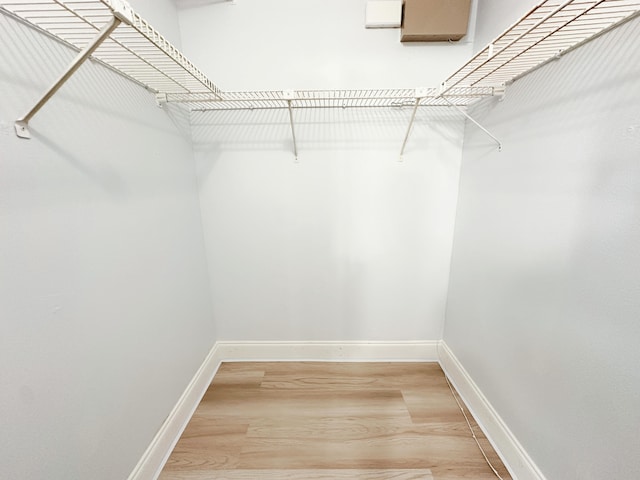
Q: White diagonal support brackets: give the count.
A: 4